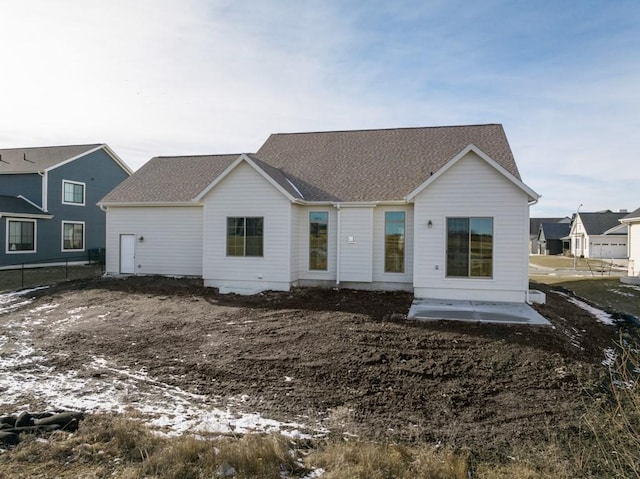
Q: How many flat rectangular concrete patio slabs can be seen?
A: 1